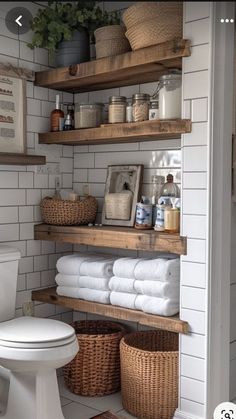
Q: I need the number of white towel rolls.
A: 6